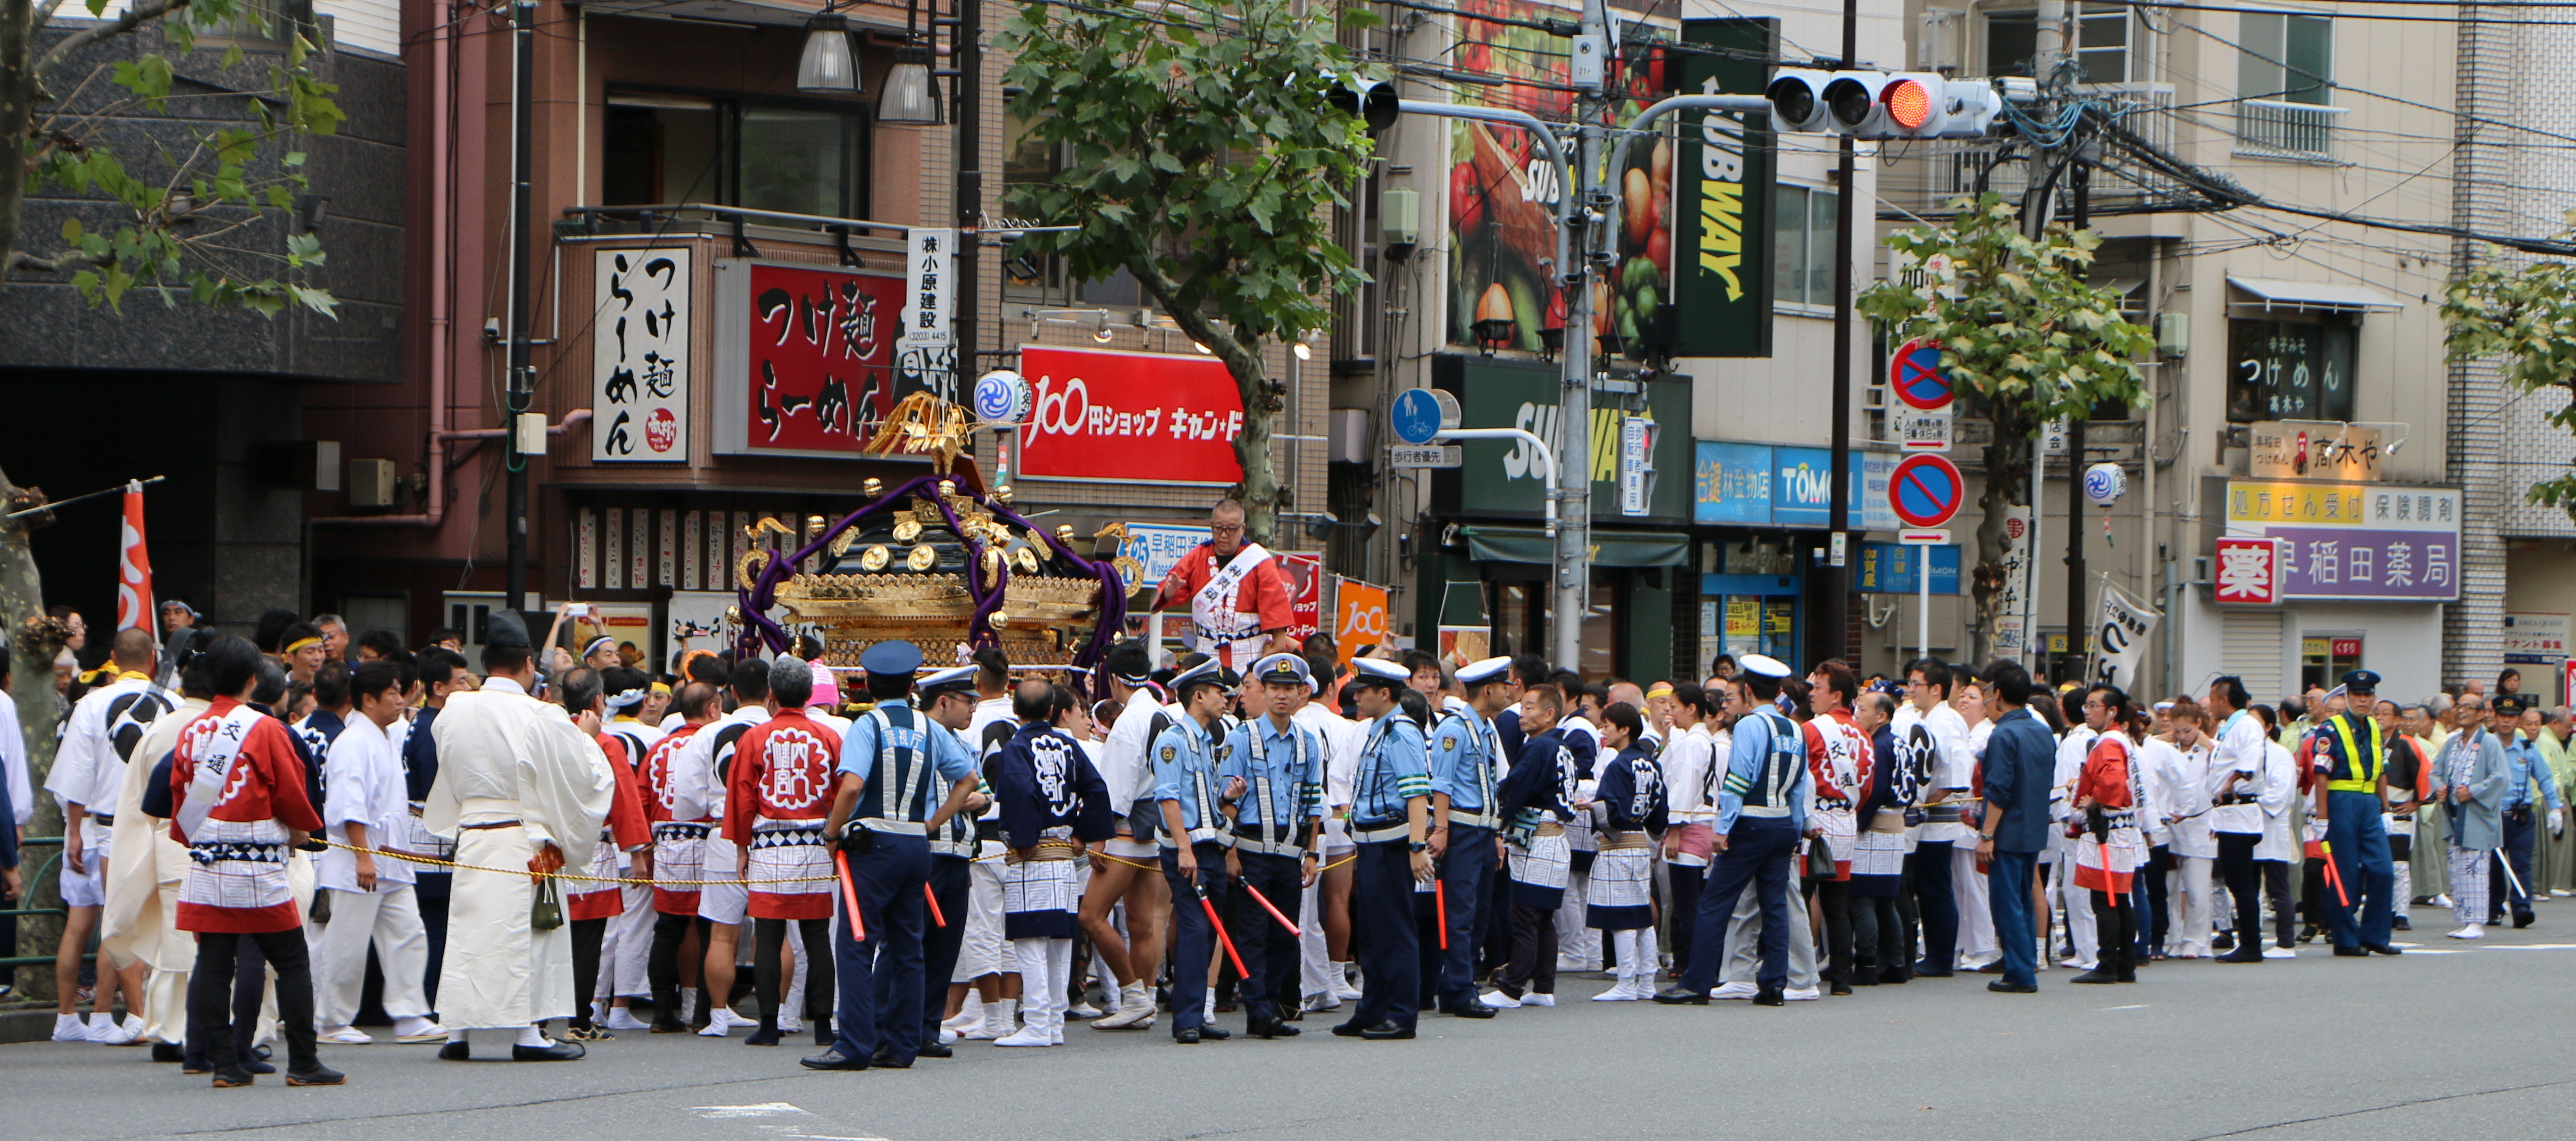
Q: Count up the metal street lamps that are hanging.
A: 2